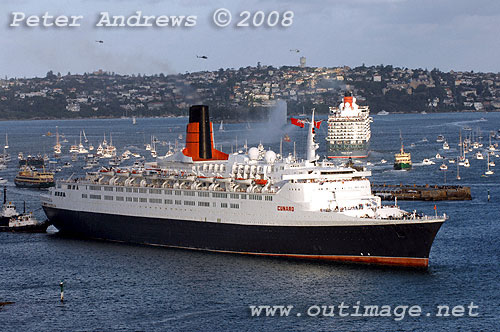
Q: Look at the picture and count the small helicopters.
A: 3